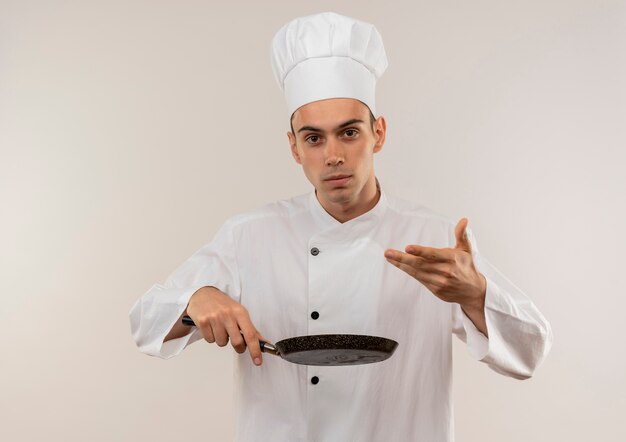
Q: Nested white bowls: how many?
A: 0